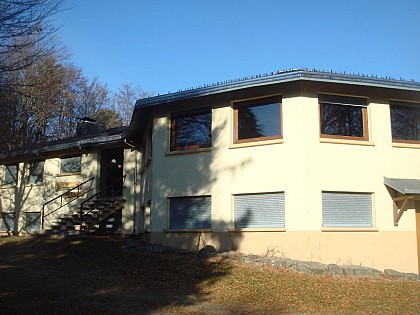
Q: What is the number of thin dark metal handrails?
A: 2